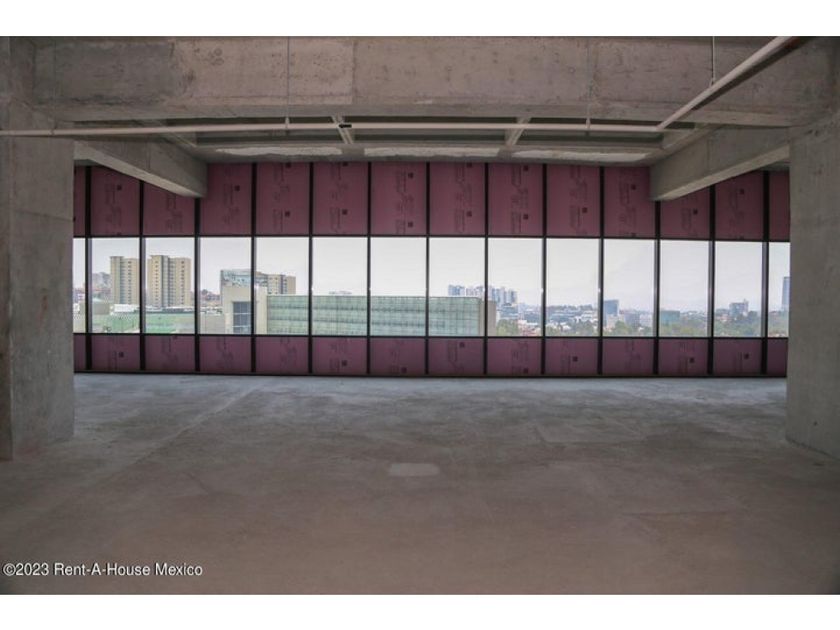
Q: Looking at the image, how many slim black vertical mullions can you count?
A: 13